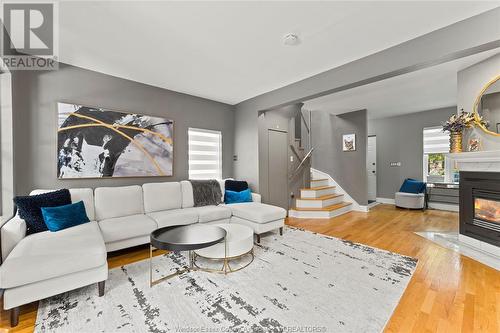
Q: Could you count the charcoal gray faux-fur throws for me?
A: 1